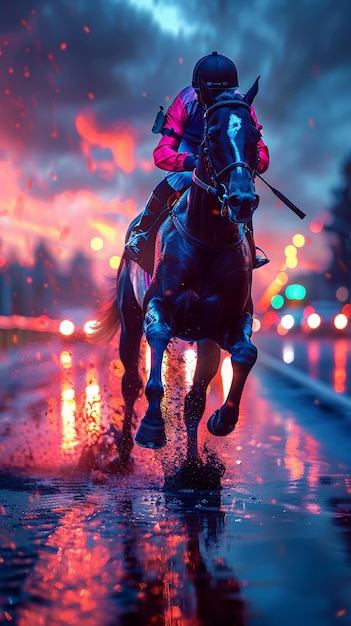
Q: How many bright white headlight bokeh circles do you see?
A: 5